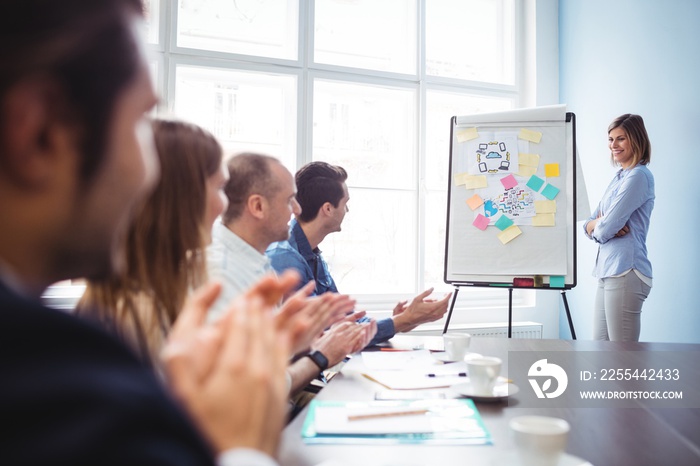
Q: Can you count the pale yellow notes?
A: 9